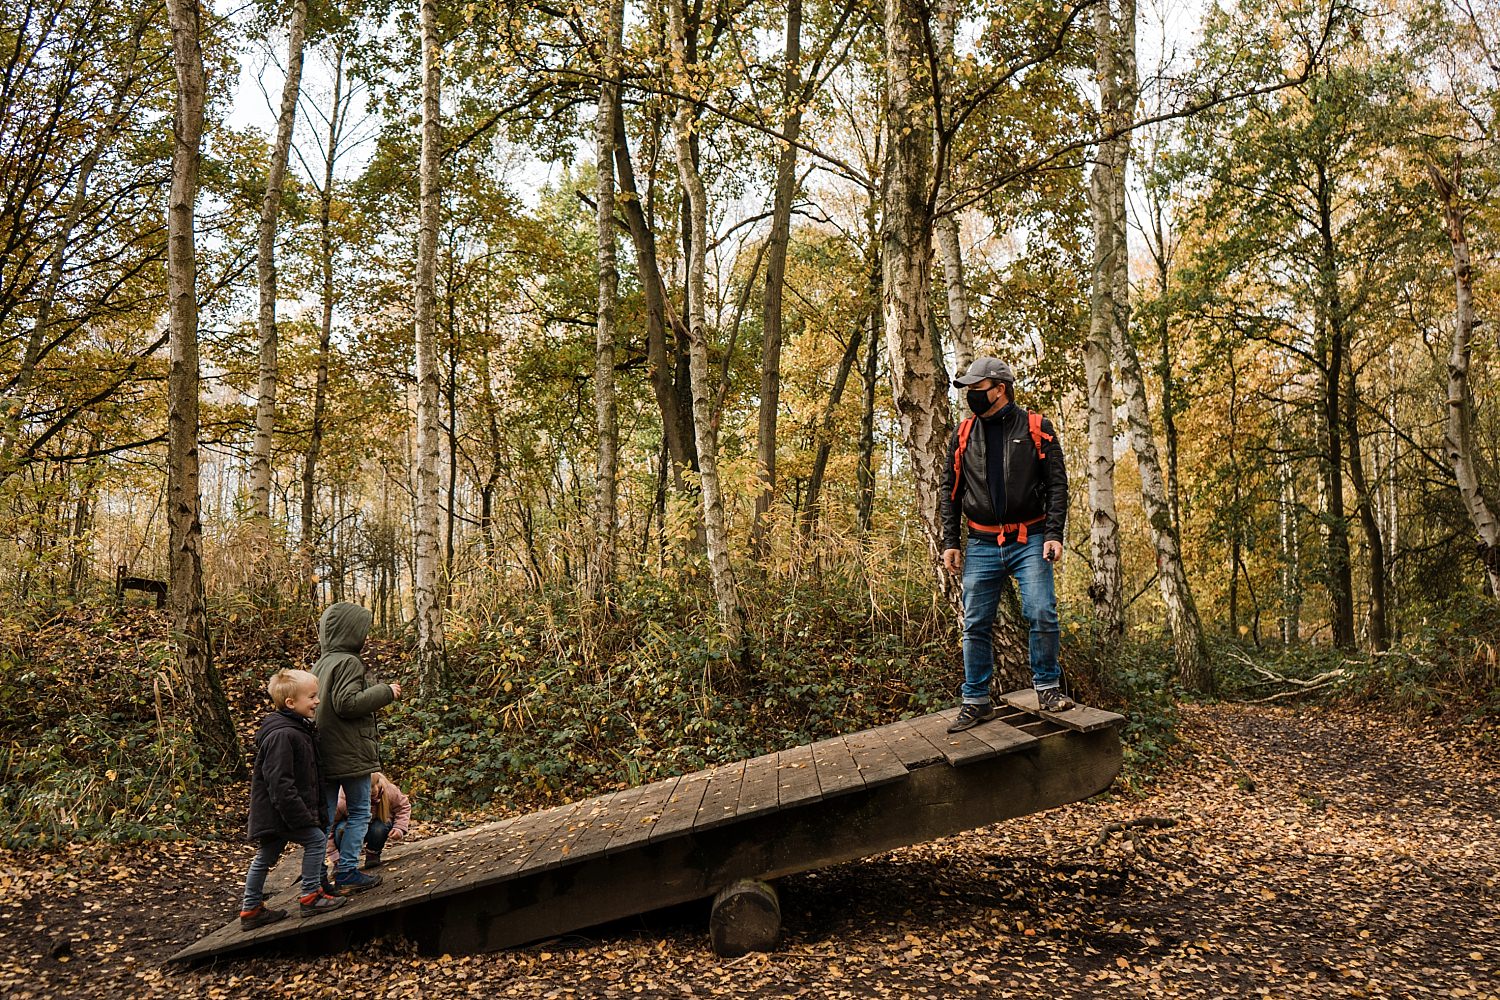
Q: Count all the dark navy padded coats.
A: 1